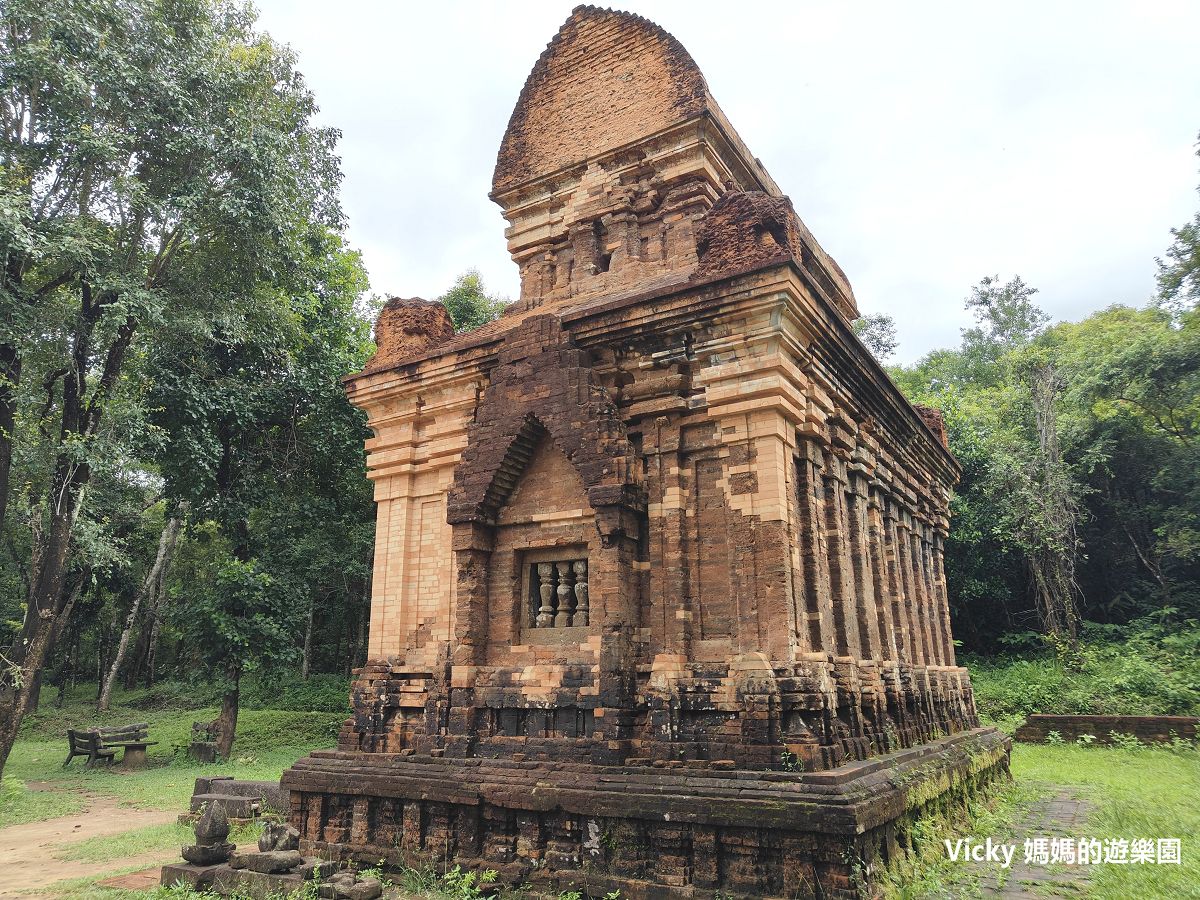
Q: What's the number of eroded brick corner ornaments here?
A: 3